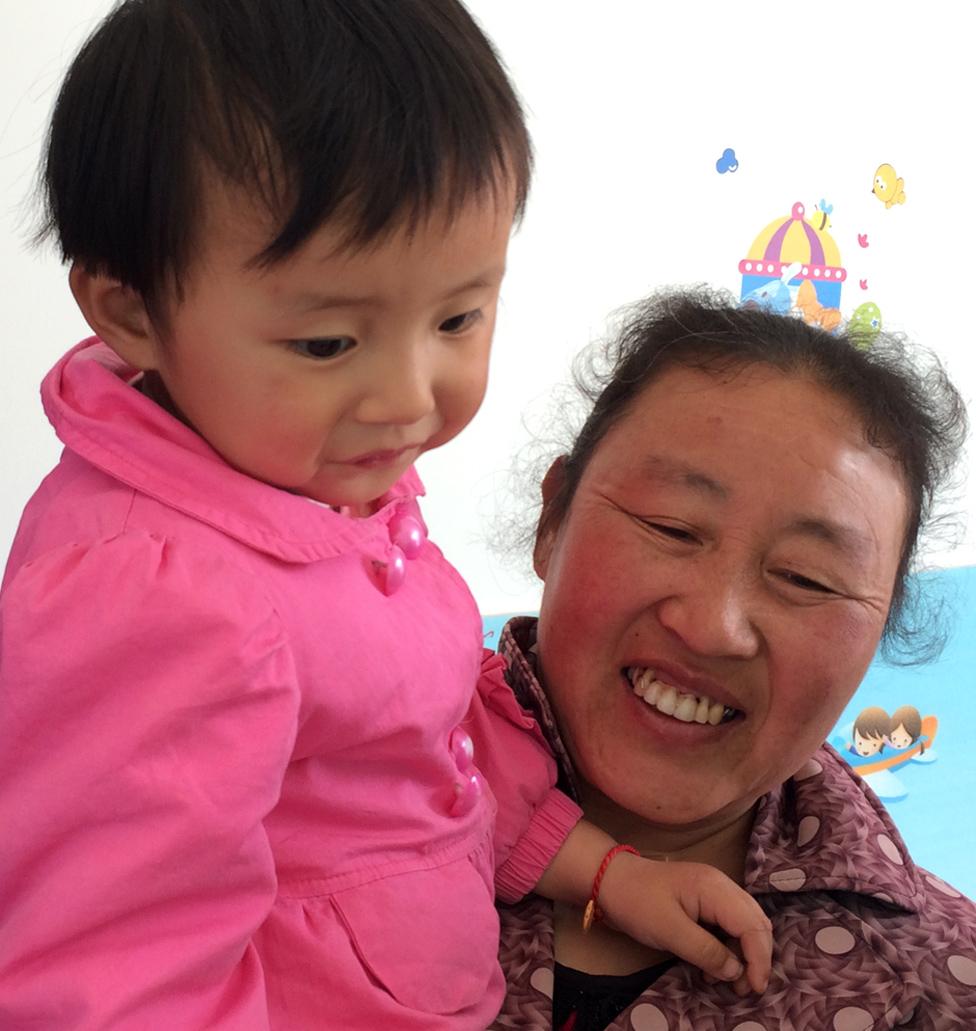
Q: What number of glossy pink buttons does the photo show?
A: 4